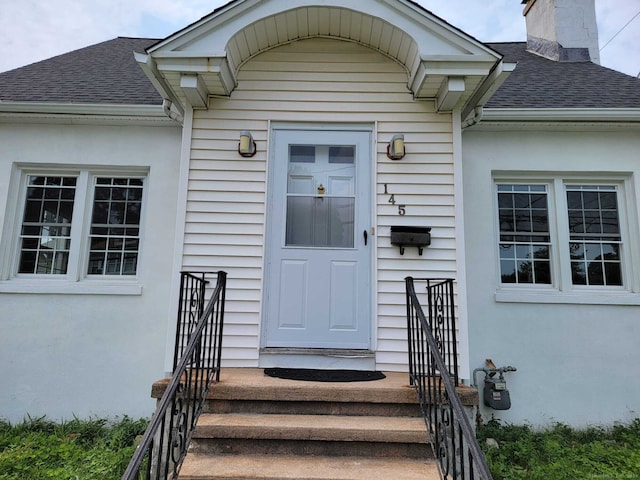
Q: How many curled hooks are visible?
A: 2